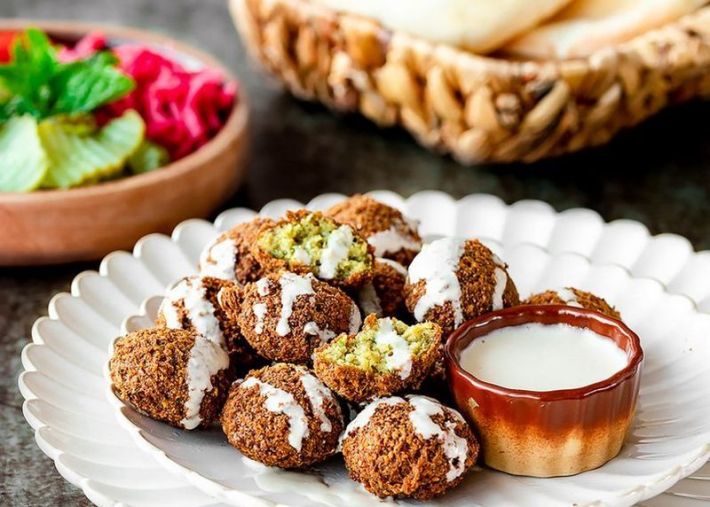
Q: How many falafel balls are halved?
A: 2